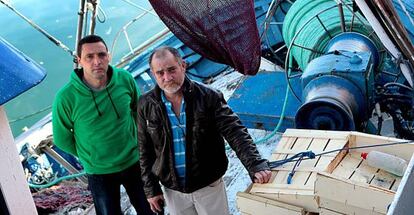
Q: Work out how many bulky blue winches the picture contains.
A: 1